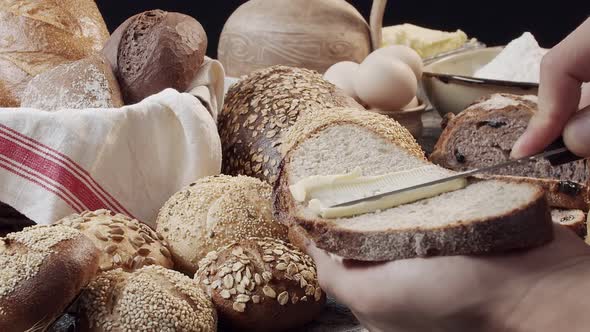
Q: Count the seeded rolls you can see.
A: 5